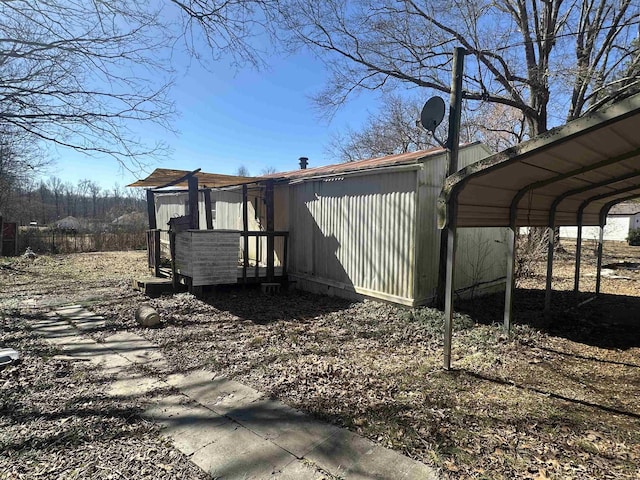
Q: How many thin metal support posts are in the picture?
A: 5